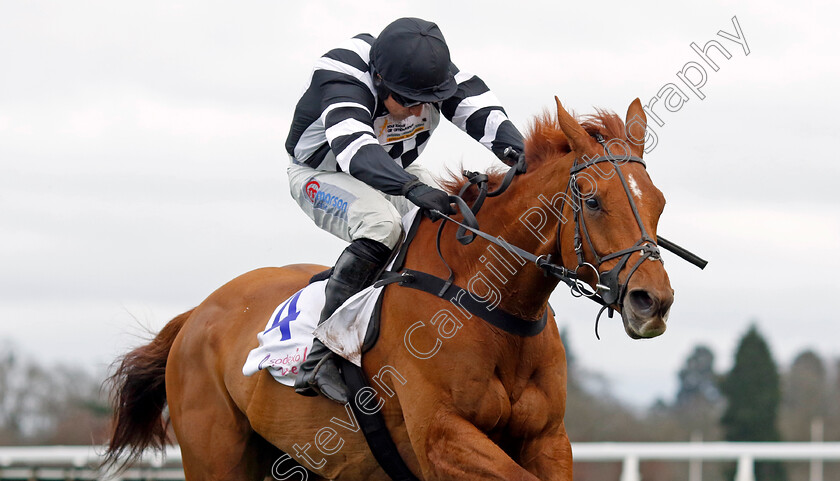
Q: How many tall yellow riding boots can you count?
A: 0